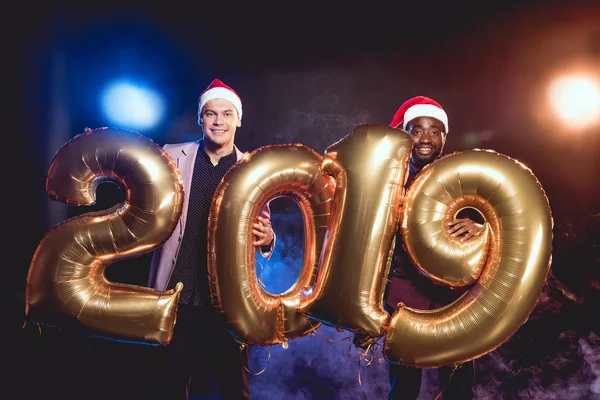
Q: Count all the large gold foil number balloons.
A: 4